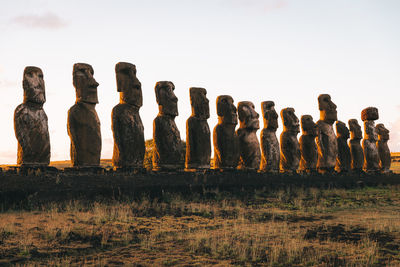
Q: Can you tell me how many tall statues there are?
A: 15